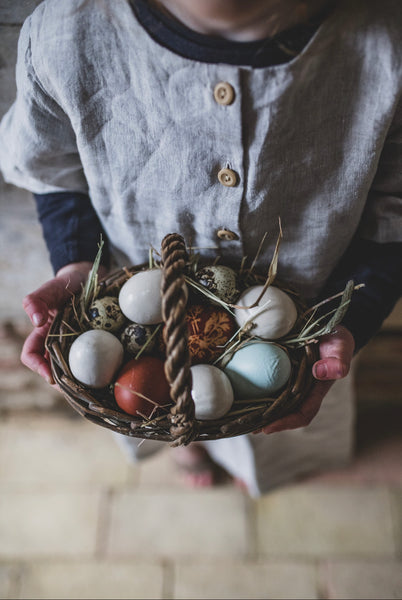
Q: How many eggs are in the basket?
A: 10